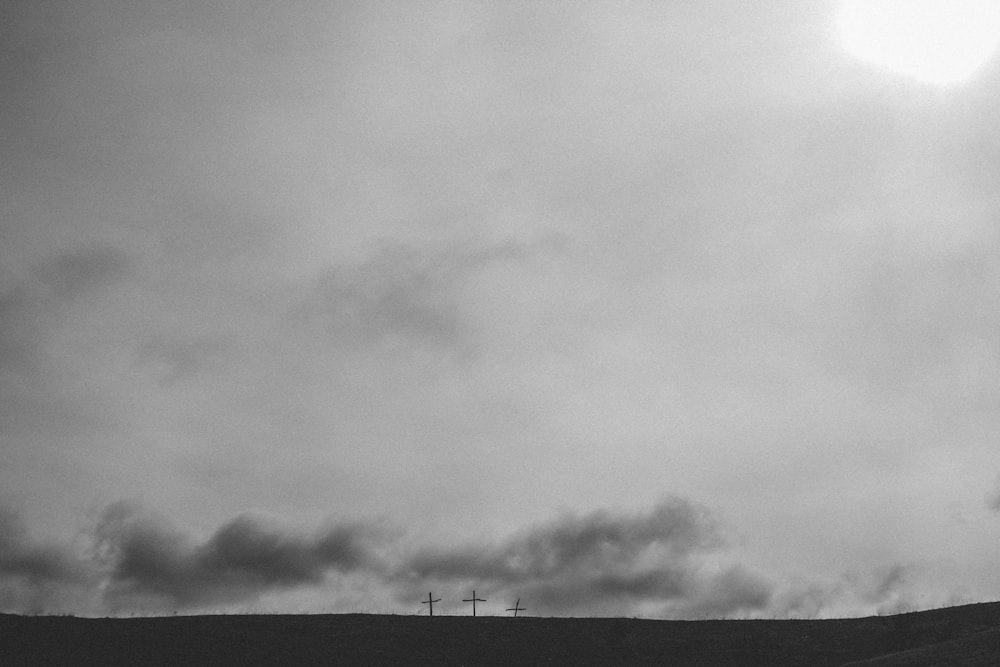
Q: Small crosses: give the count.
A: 3